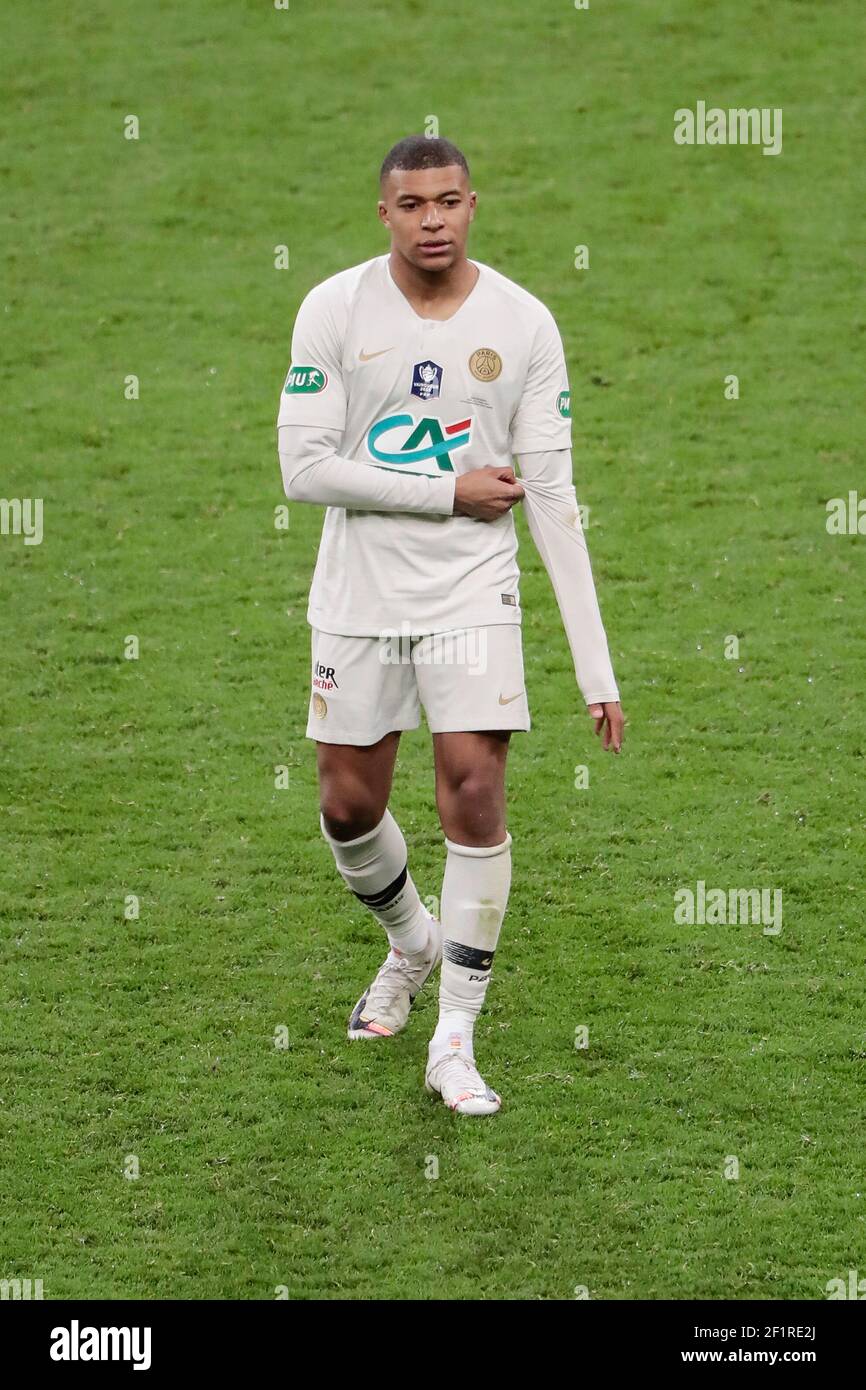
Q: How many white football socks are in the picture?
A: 2